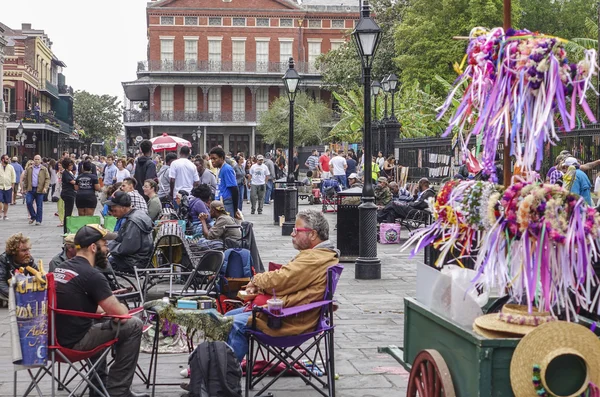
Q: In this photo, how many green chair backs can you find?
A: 2